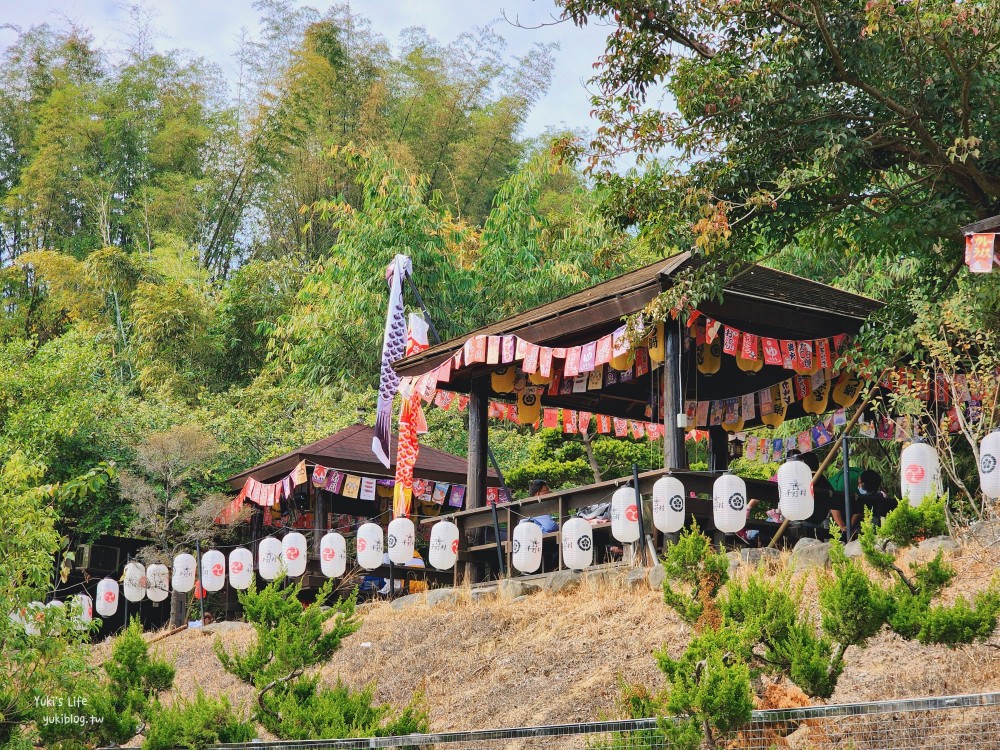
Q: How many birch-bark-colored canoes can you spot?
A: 0